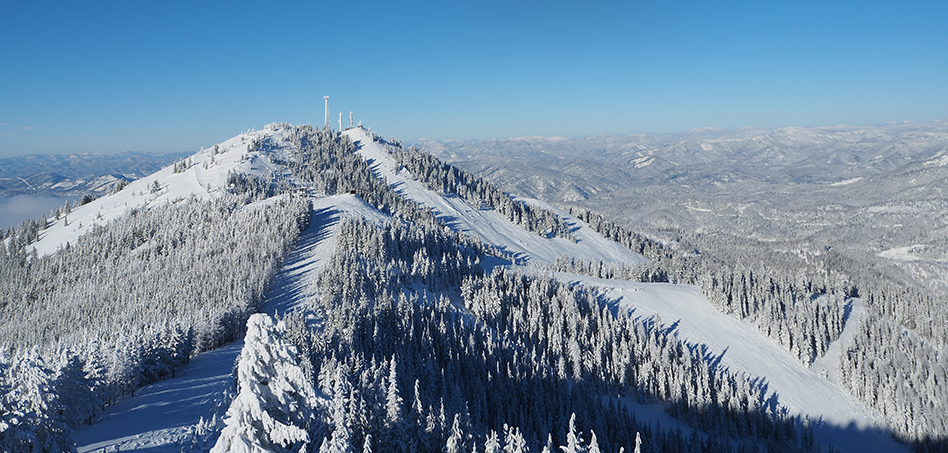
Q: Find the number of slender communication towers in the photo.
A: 3